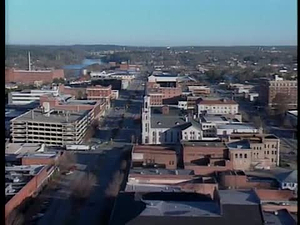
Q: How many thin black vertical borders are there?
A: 2